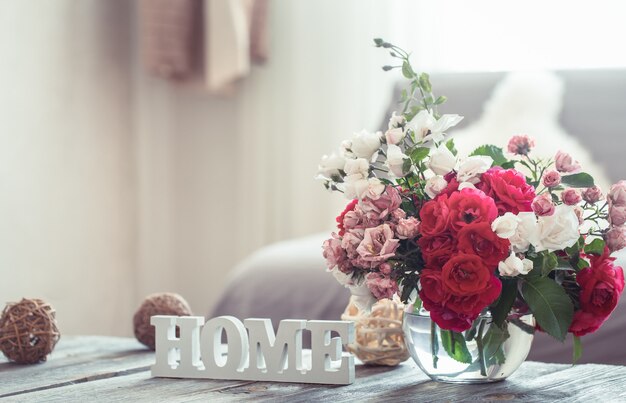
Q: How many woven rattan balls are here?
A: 3